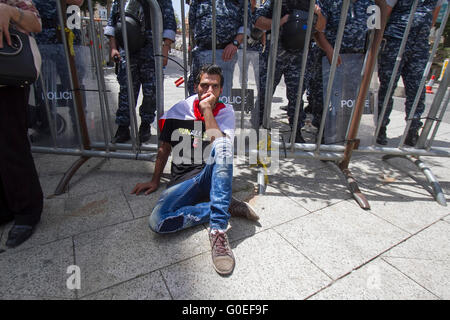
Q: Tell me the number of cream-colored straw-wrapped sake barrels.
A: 0